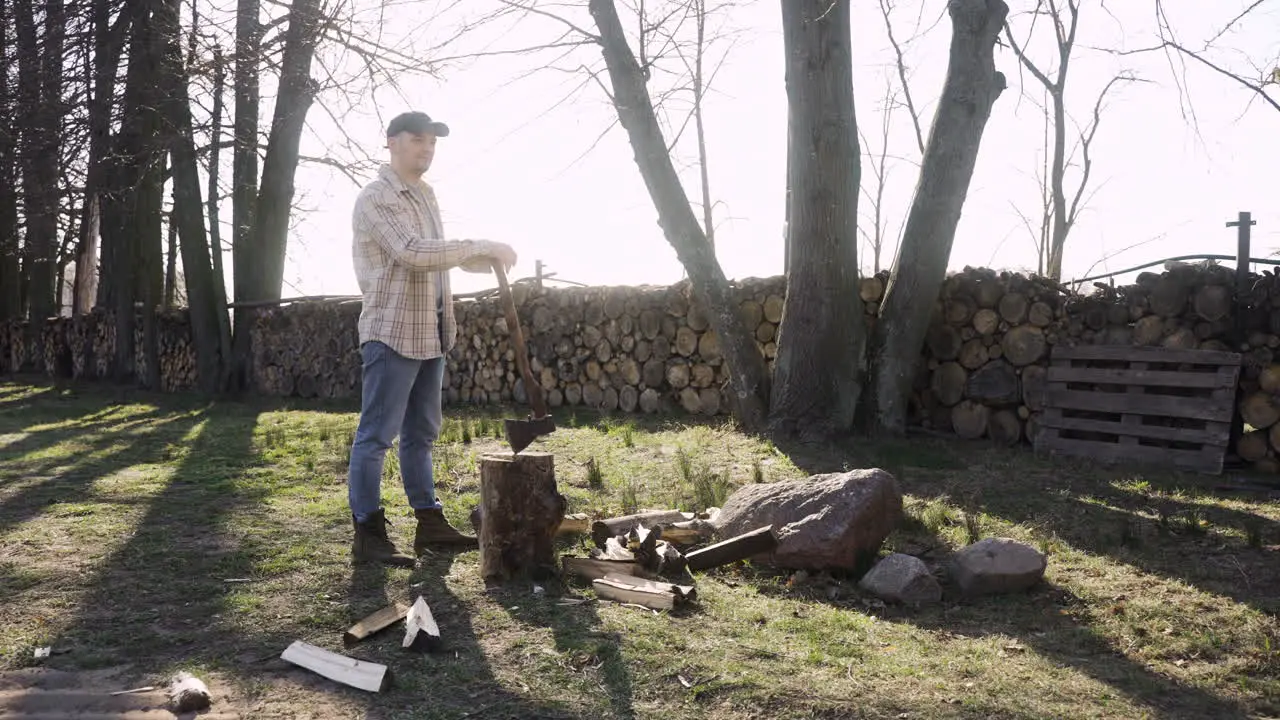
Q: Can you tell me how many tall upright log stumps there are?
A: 1